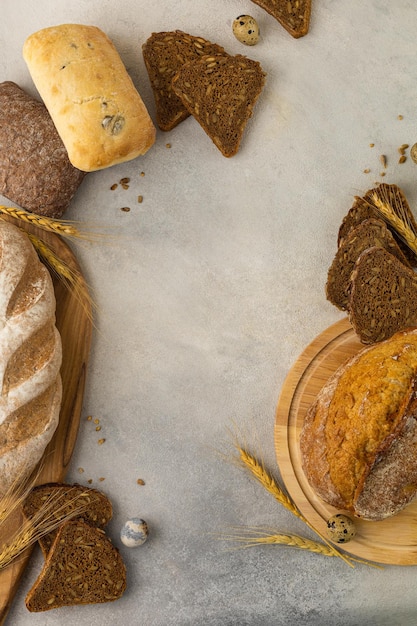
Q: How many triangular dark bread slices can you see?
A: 8